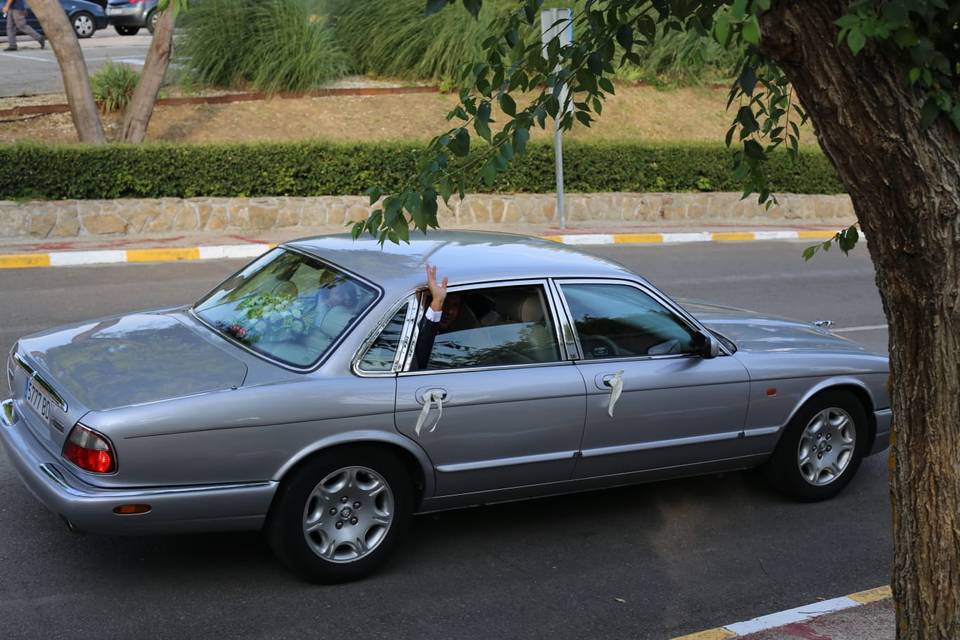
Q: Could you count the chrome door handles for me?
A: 2